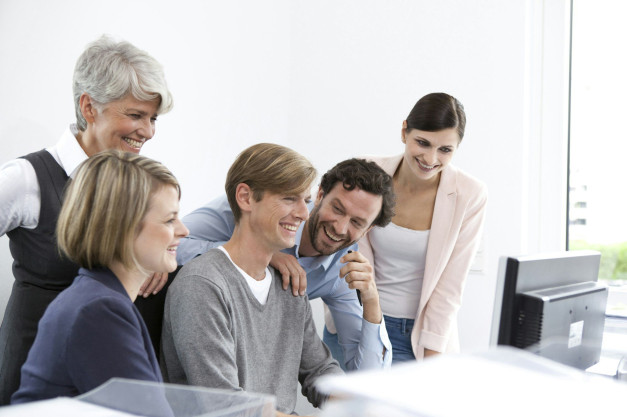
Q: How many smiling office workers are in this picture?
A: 5